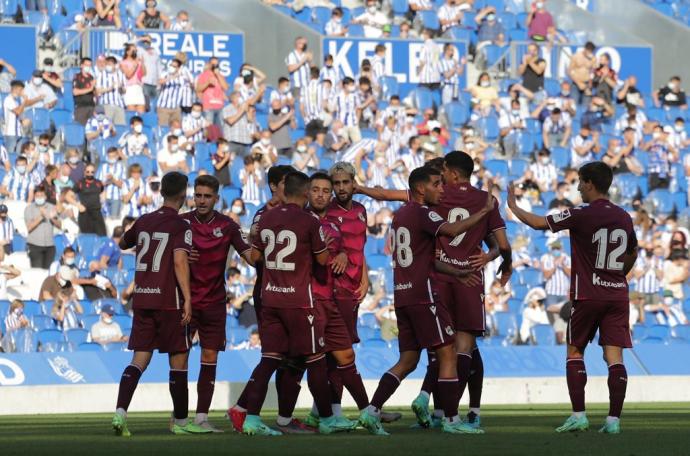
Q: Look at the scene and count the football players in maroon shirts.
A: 10